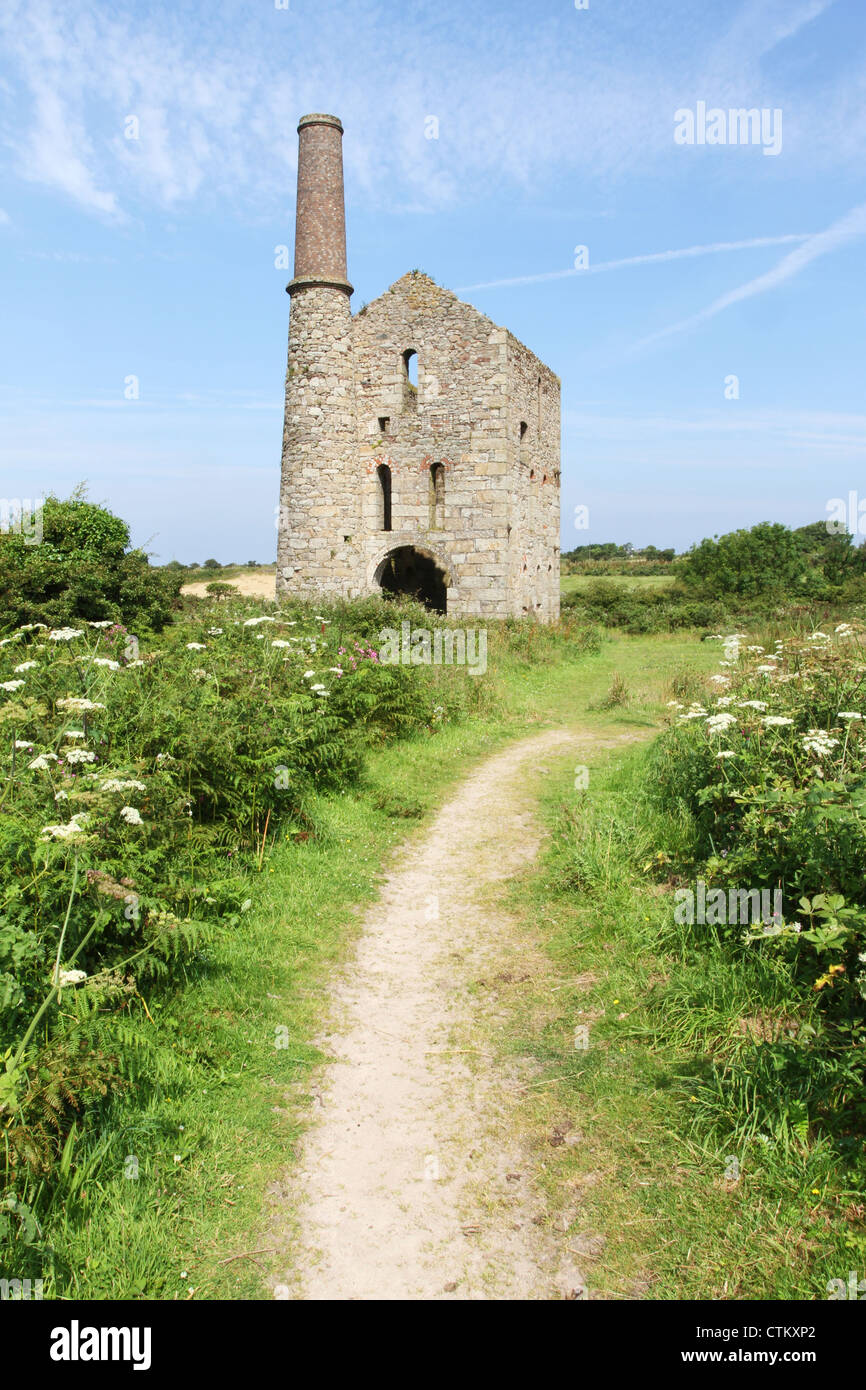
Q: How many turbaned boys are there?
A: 0